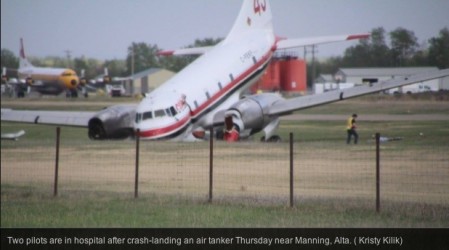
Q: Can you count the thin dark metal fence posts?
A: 5